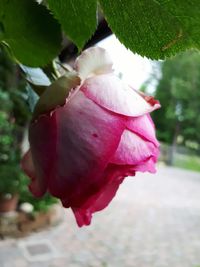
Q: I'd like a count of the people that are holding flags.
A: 0